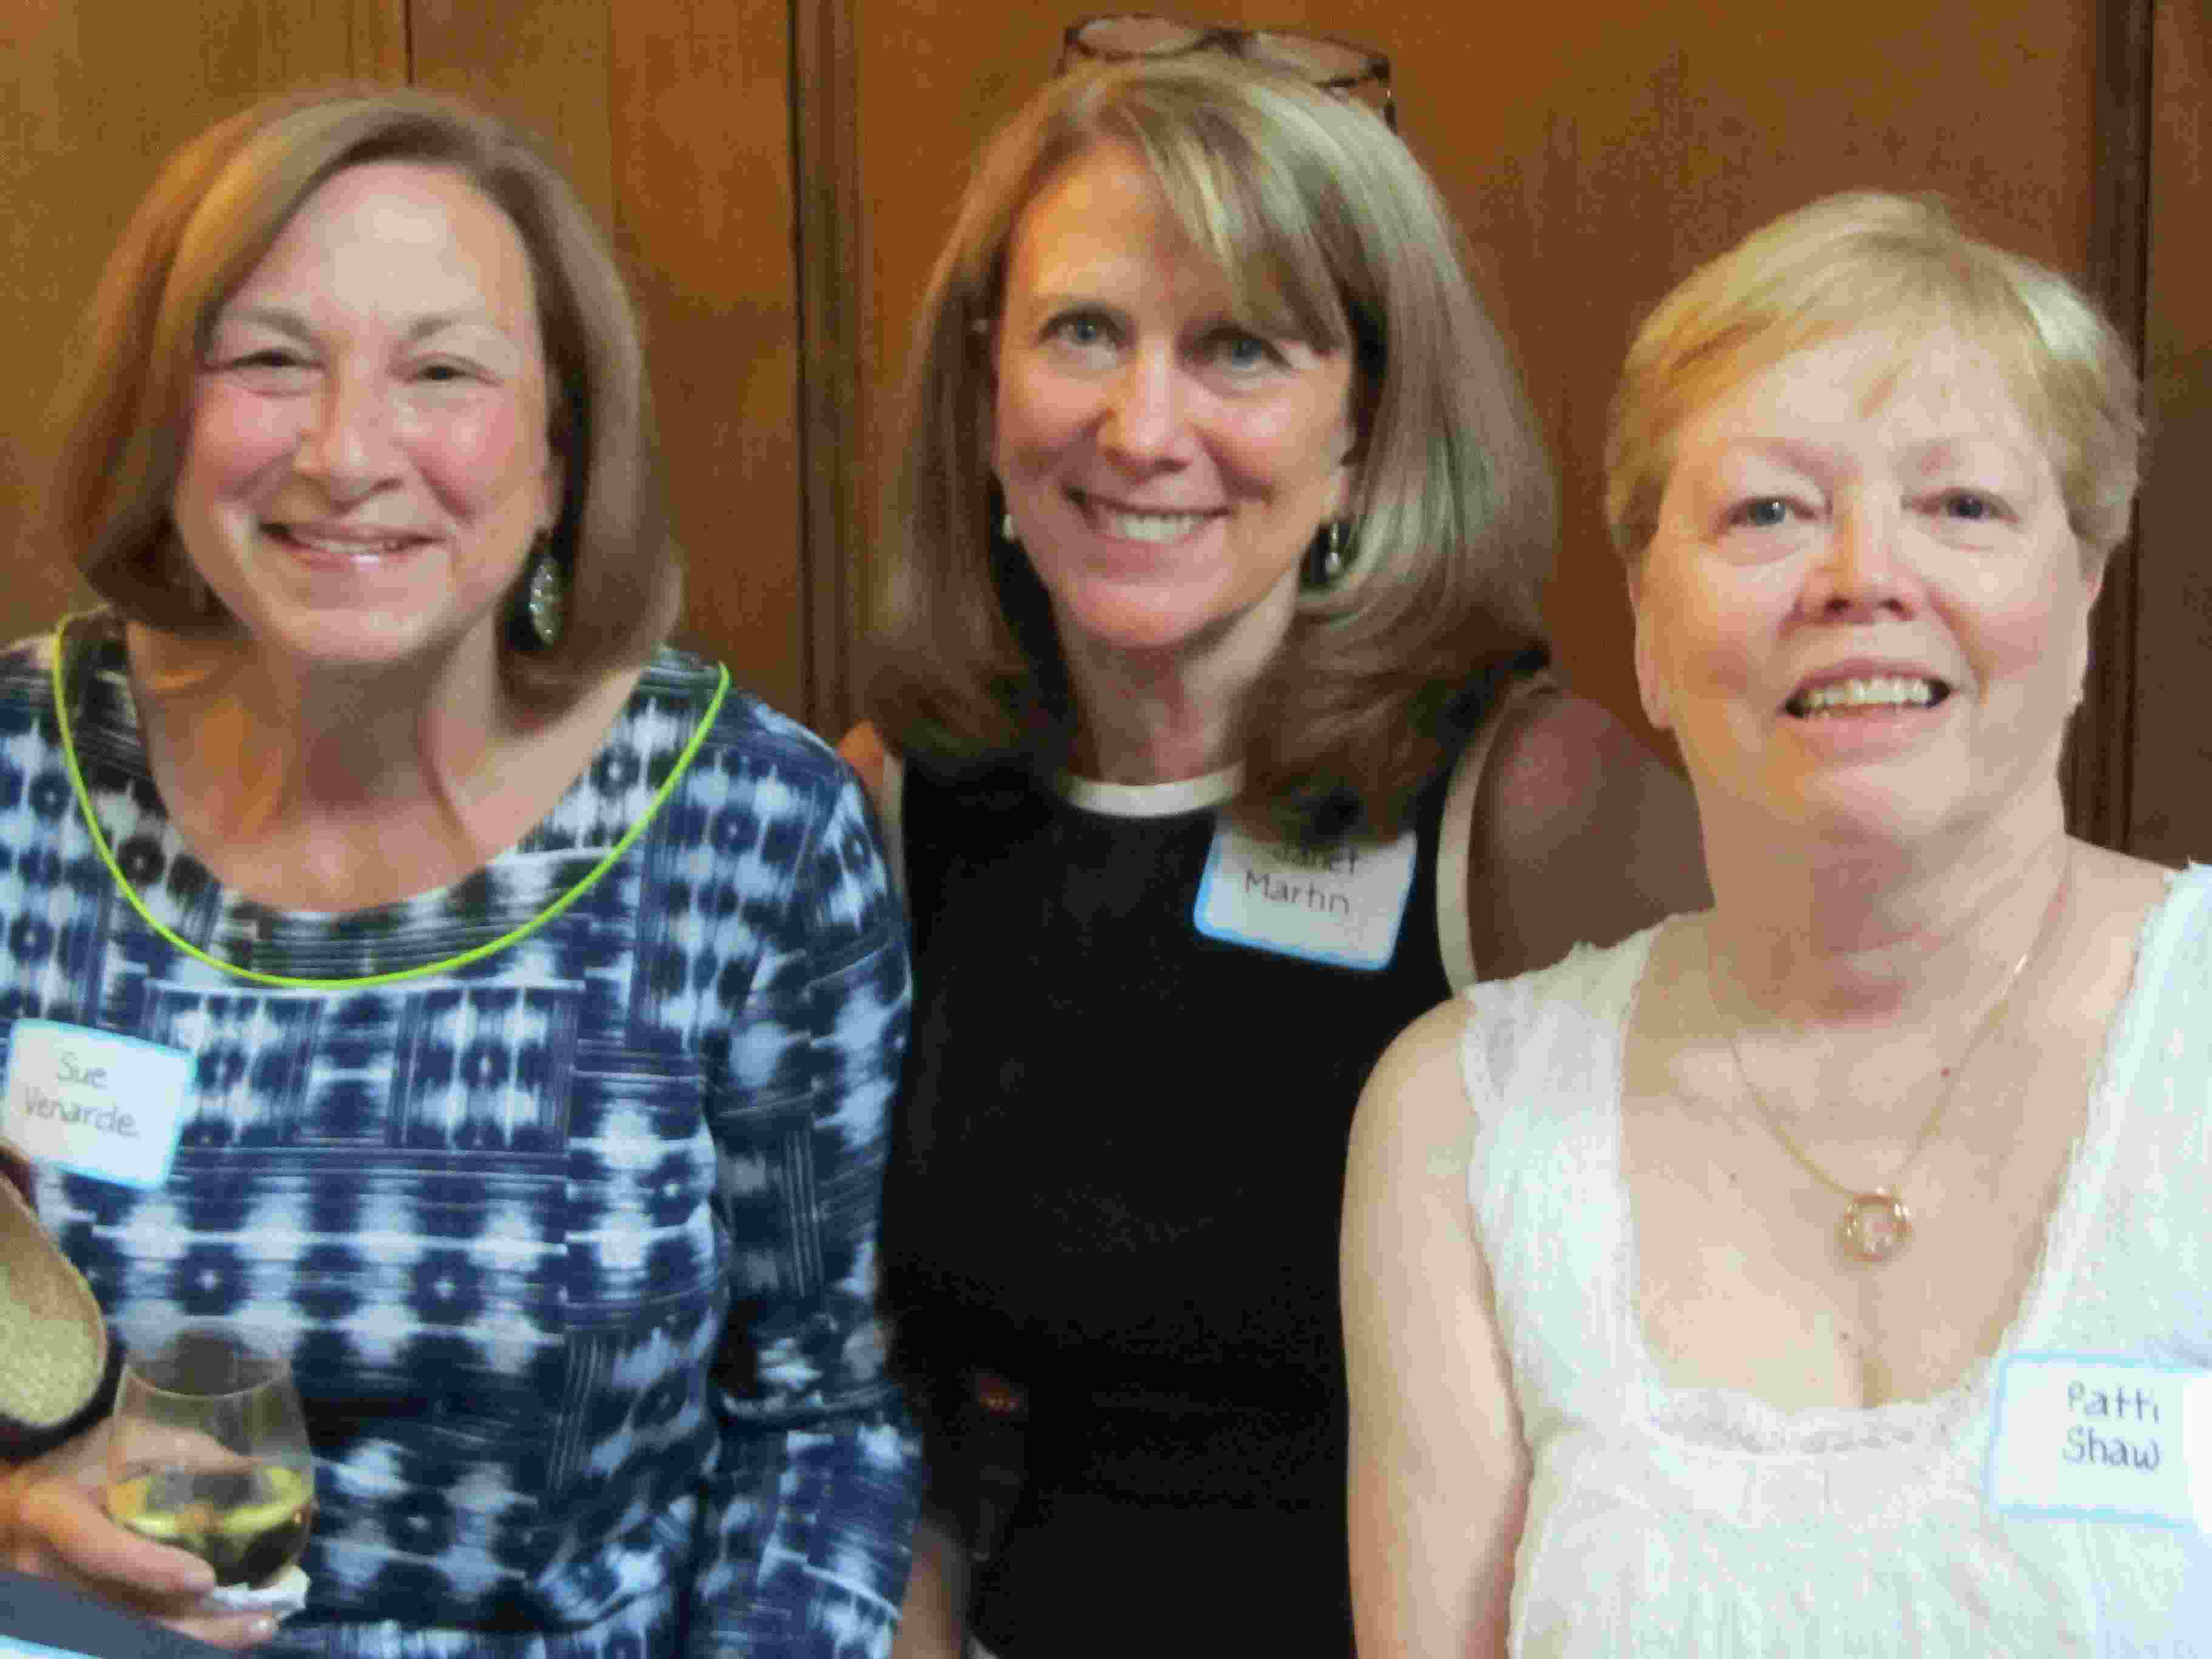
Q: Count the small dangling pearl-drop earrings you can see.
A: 2